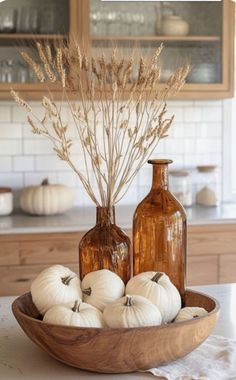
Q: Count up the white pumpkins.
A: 7